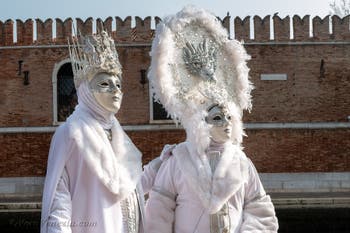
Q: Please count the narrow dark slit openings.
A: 4